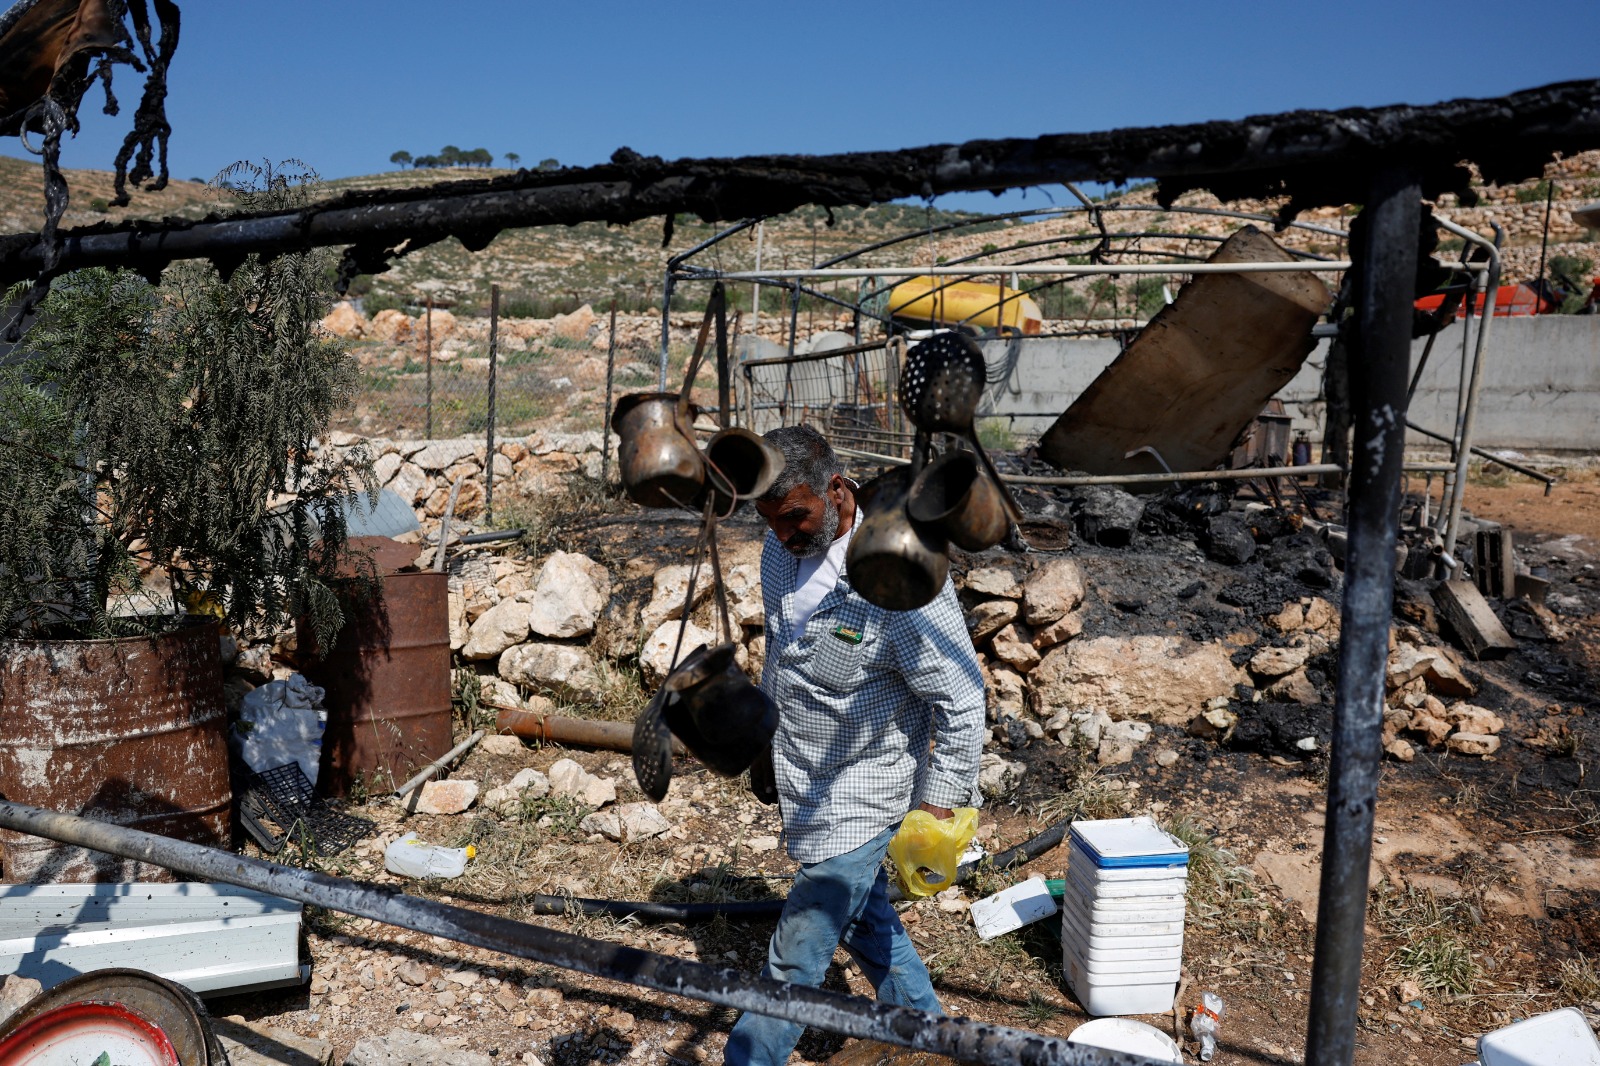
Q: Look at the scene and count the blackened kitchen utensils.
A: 7